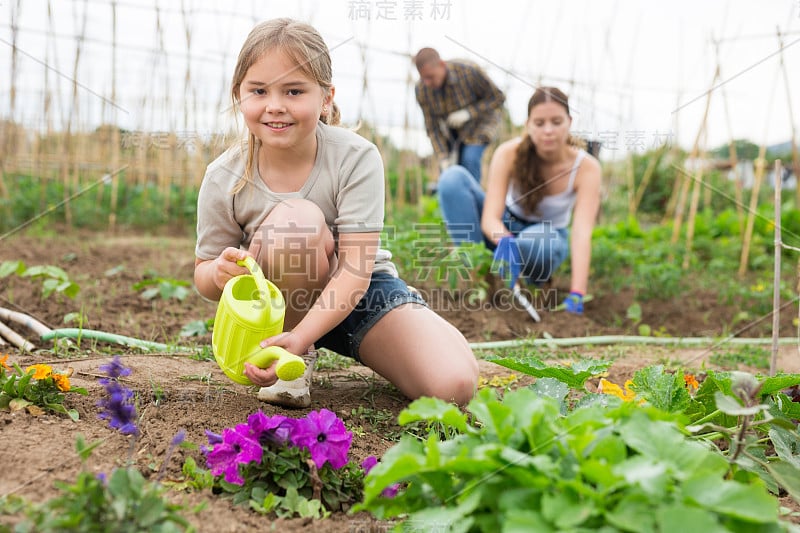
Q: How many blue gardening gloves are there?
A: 2